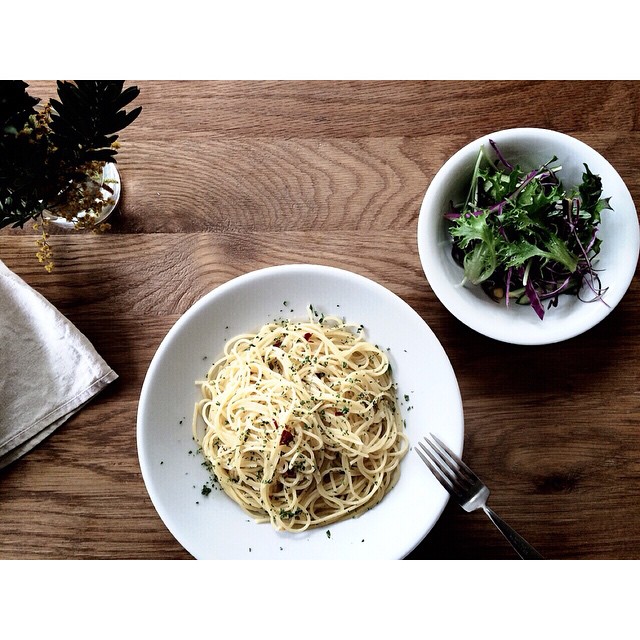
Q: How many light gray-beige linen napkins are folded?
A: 1